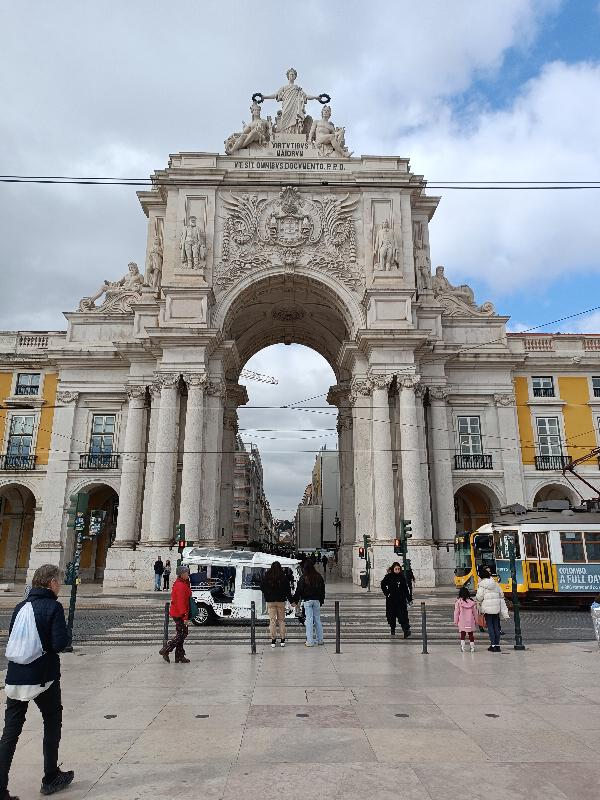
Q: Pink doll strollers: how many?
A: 0